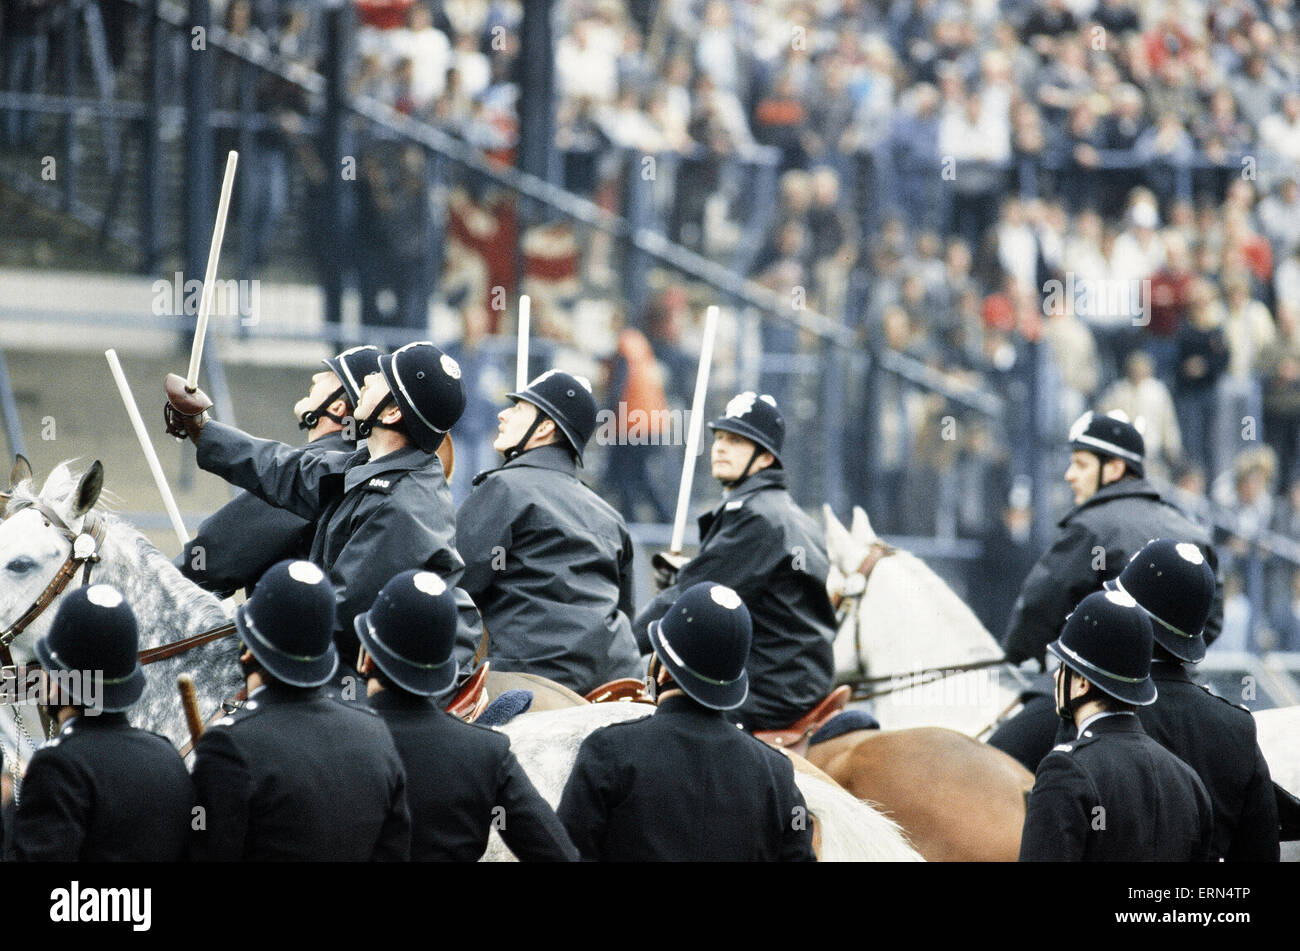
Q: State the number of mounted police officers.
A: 5